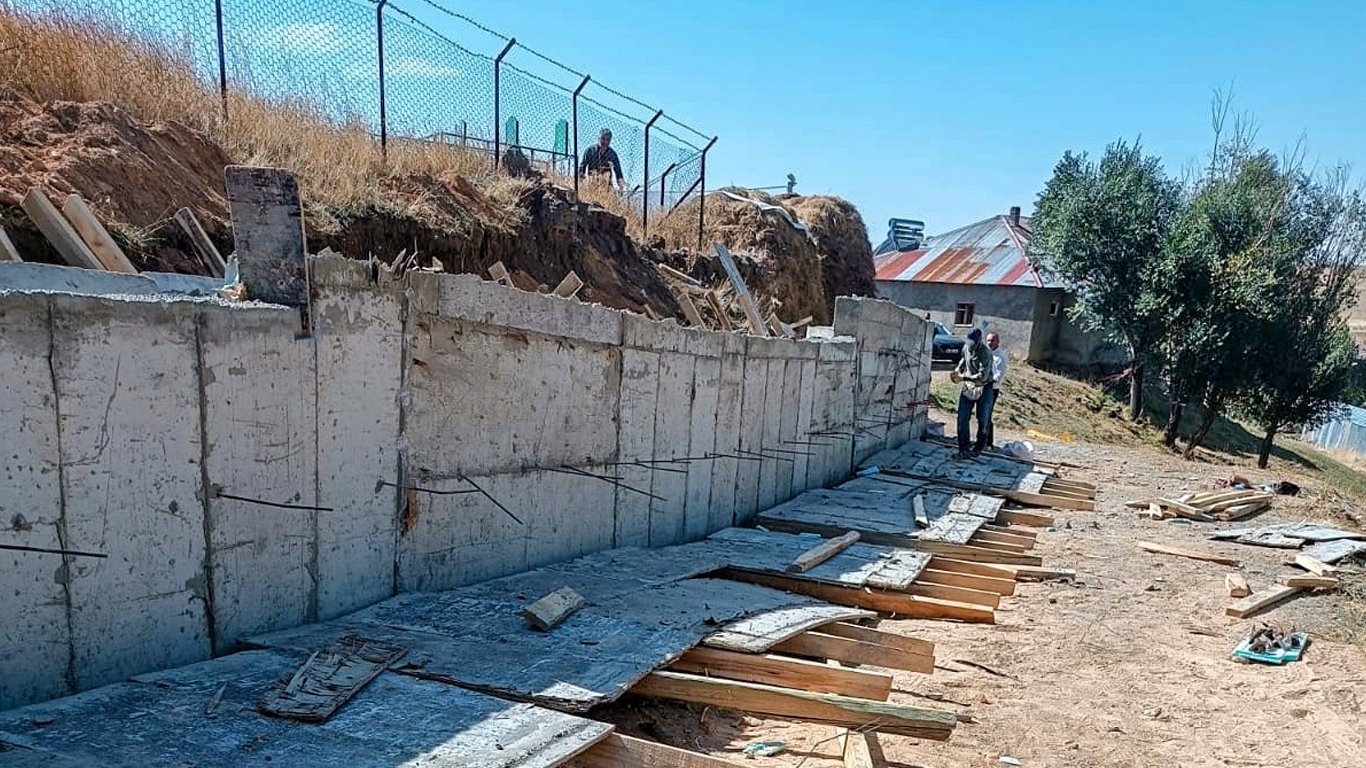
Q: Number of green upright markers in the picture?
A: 2